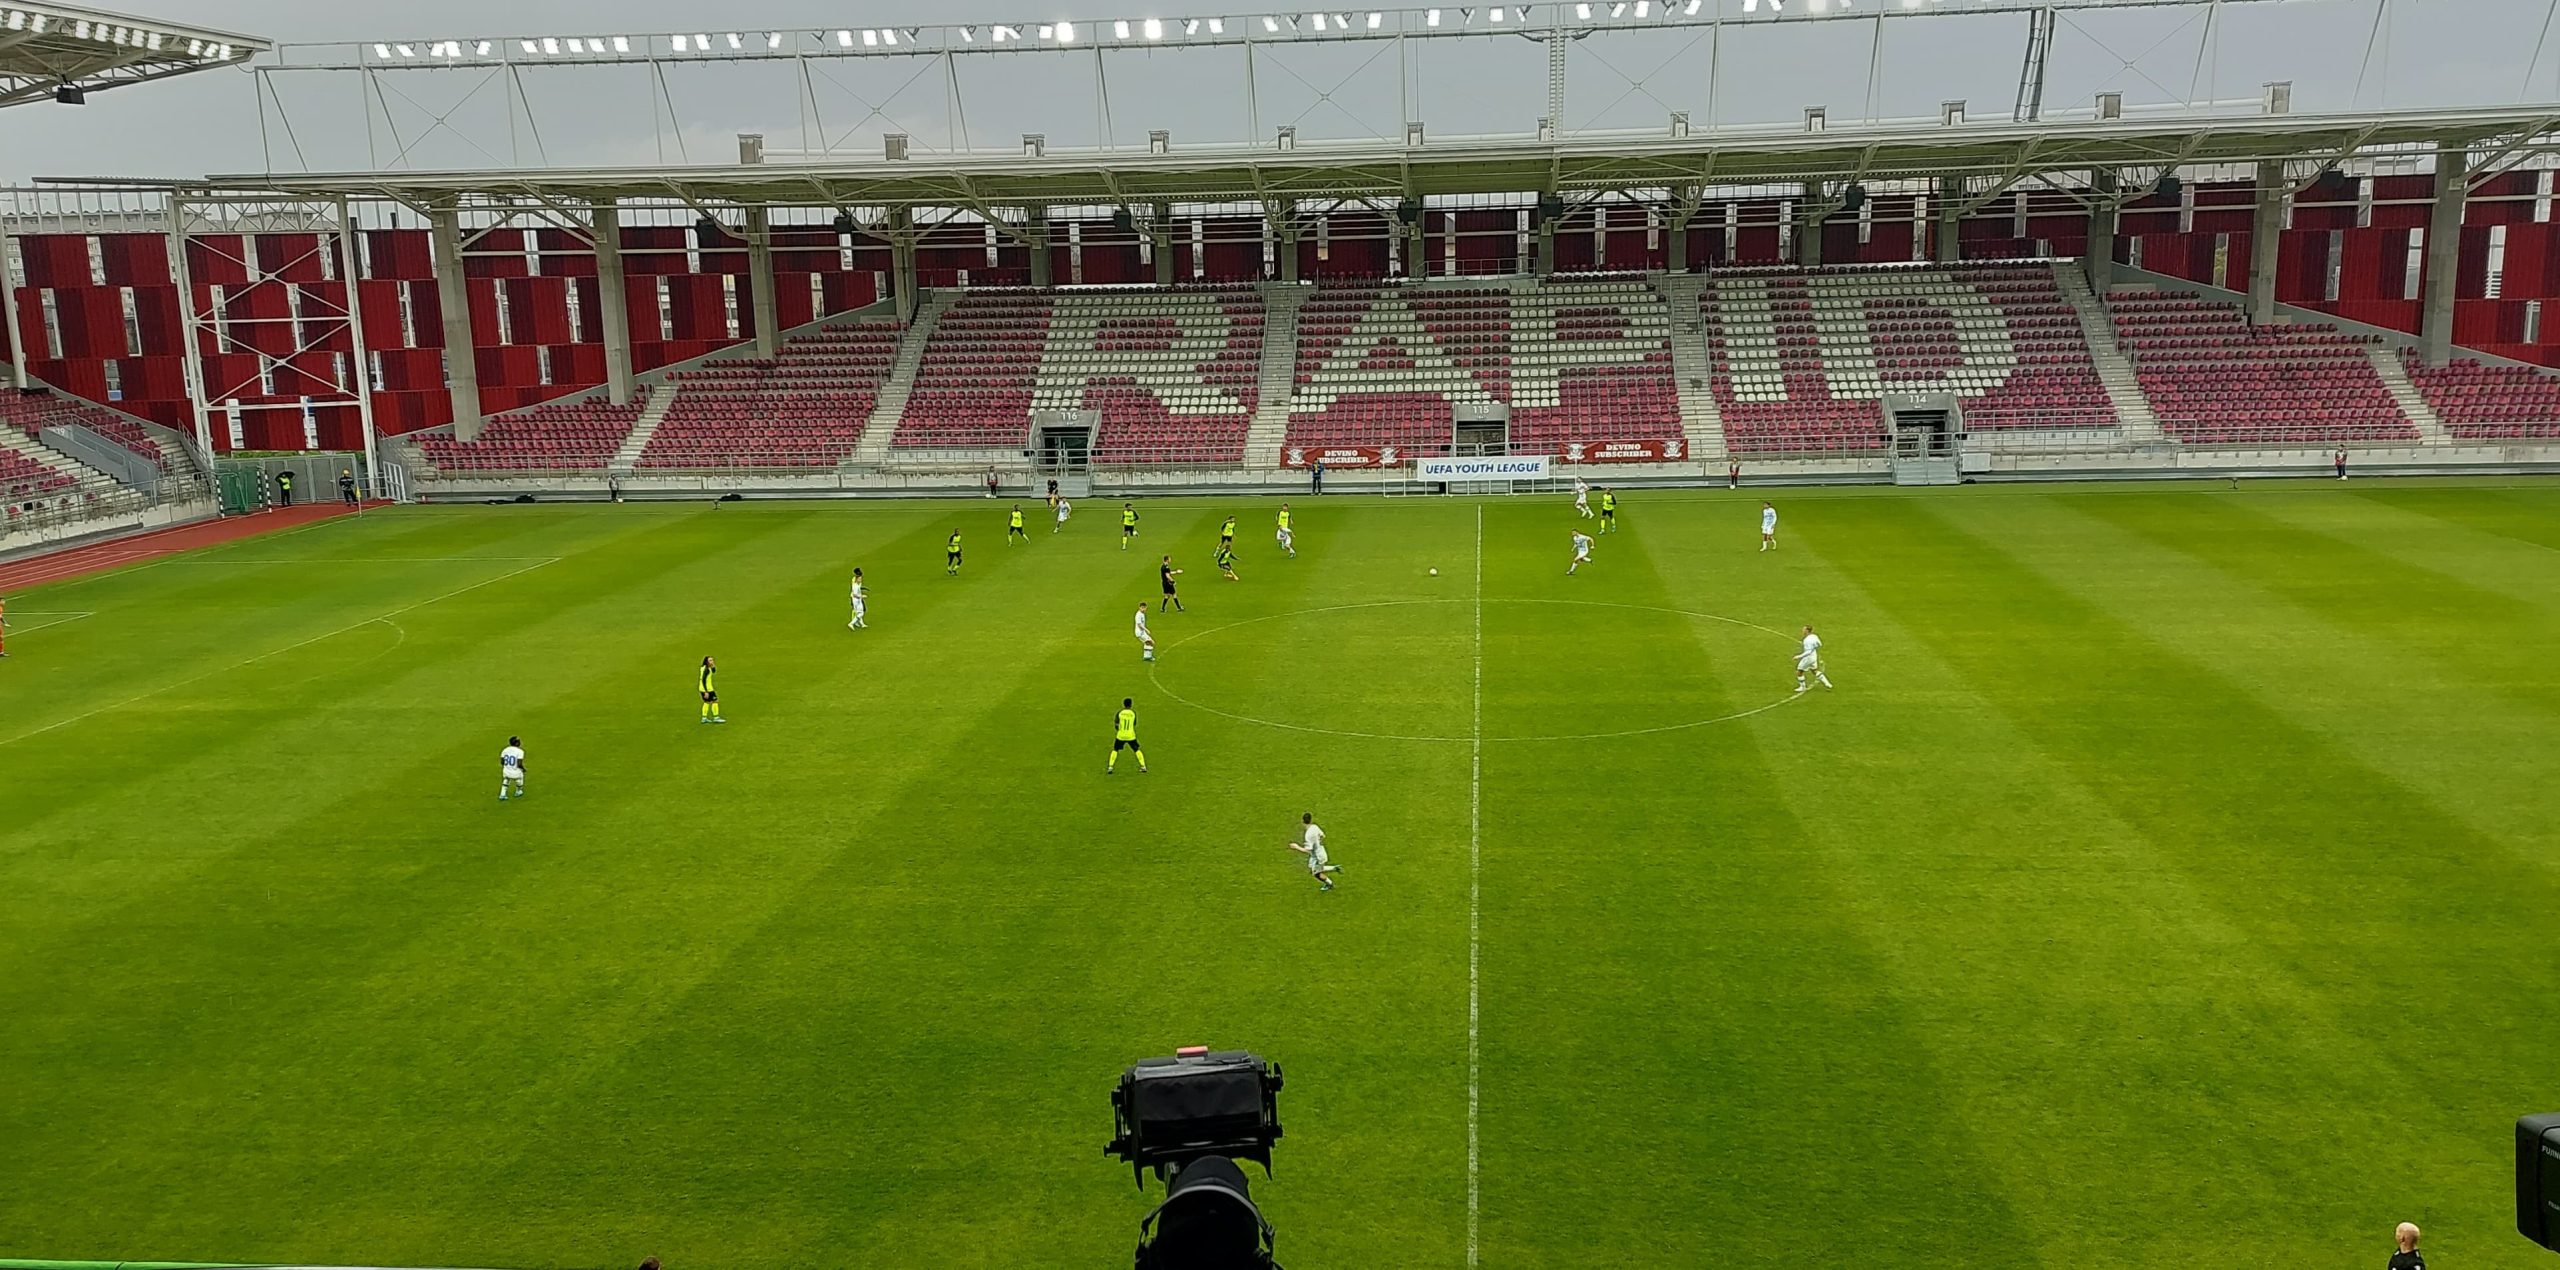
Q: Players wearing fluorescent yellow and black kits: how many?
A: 10